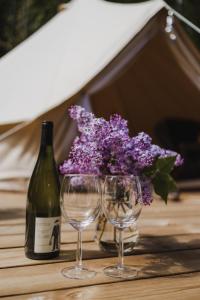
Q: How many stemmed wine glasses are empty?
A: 2